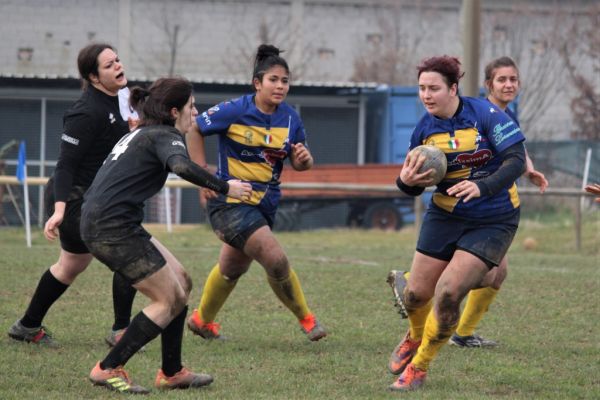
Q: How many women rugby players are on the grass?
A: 5